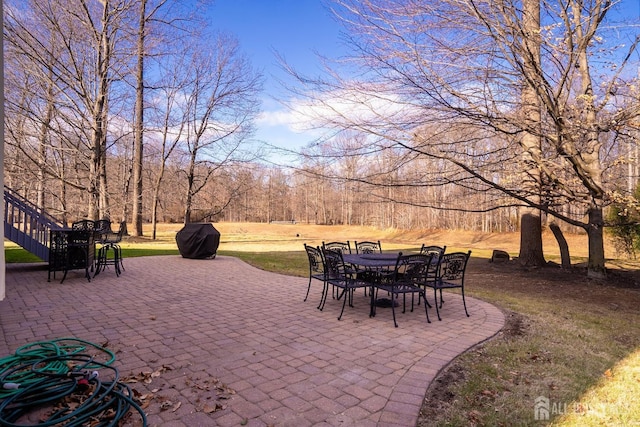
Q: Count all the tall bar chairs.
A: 3